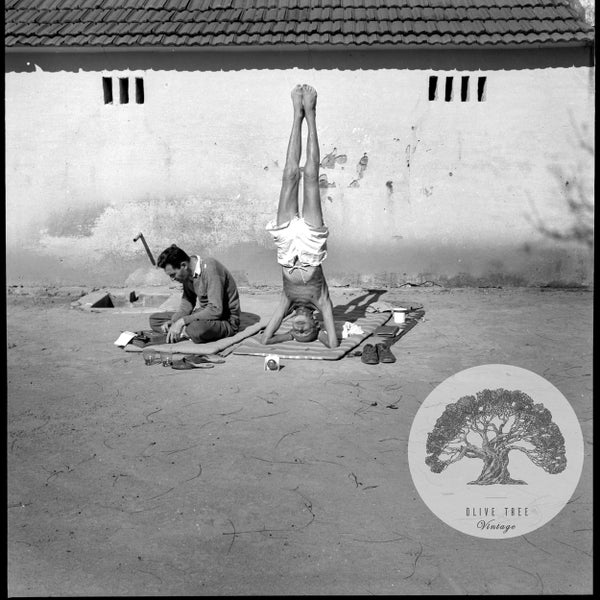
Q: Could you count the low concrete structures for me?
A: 1